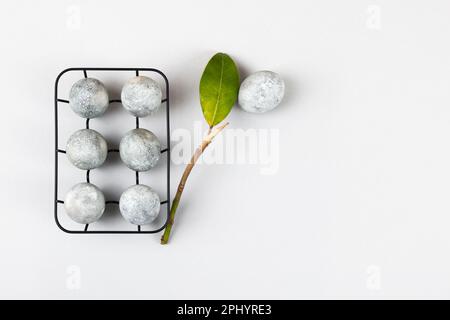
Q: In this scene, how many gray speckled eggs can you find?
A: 7